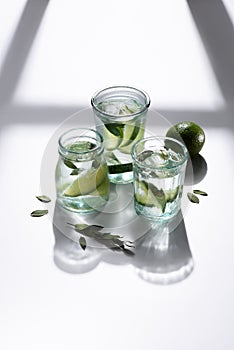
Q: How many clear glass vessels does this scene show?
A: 3